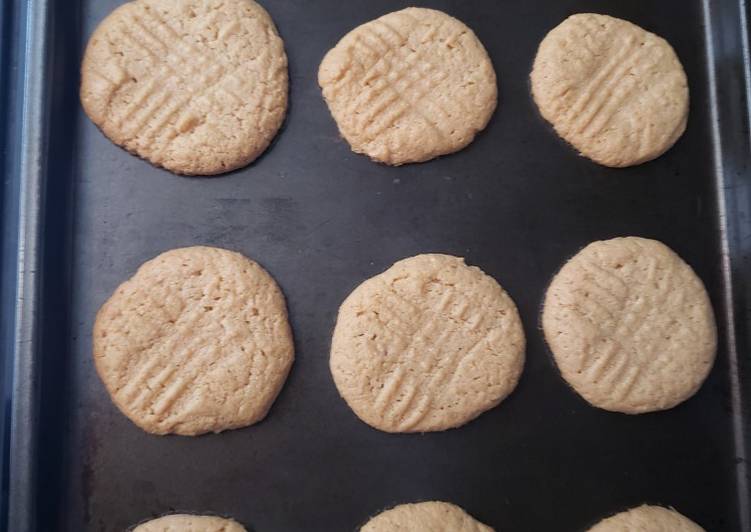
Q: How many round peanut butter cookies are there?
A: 9